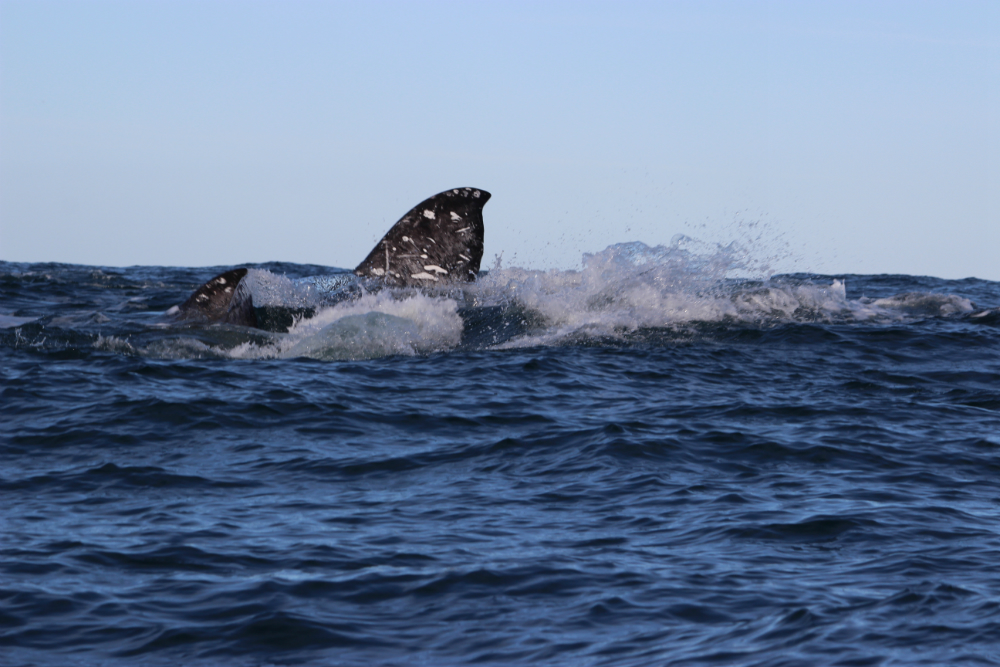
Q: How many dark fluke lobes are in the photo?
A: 2